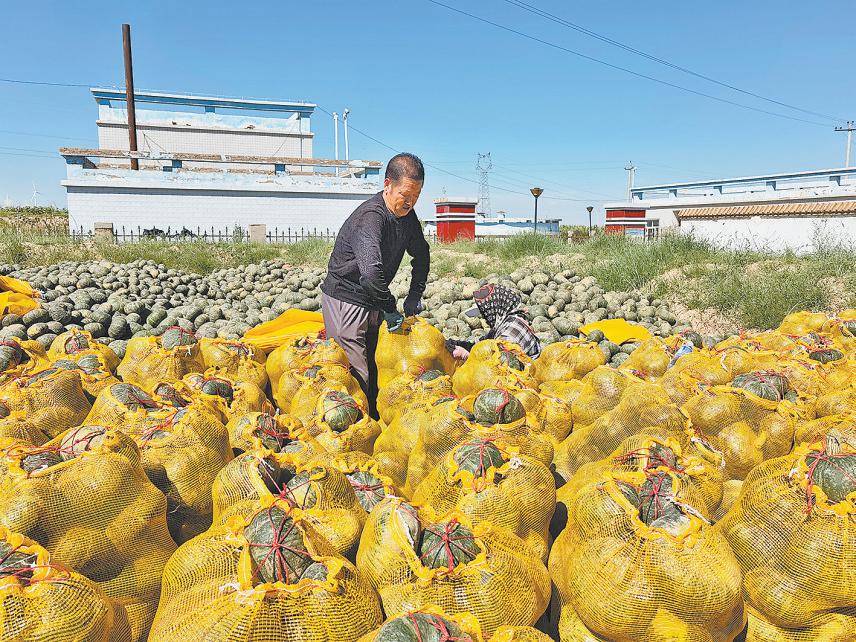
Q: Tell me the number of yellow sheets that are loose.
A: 3